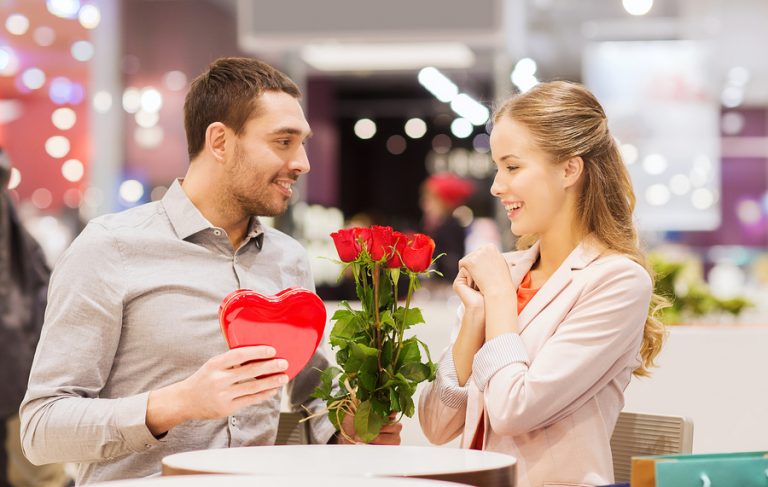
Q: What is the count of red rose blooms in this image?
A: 5